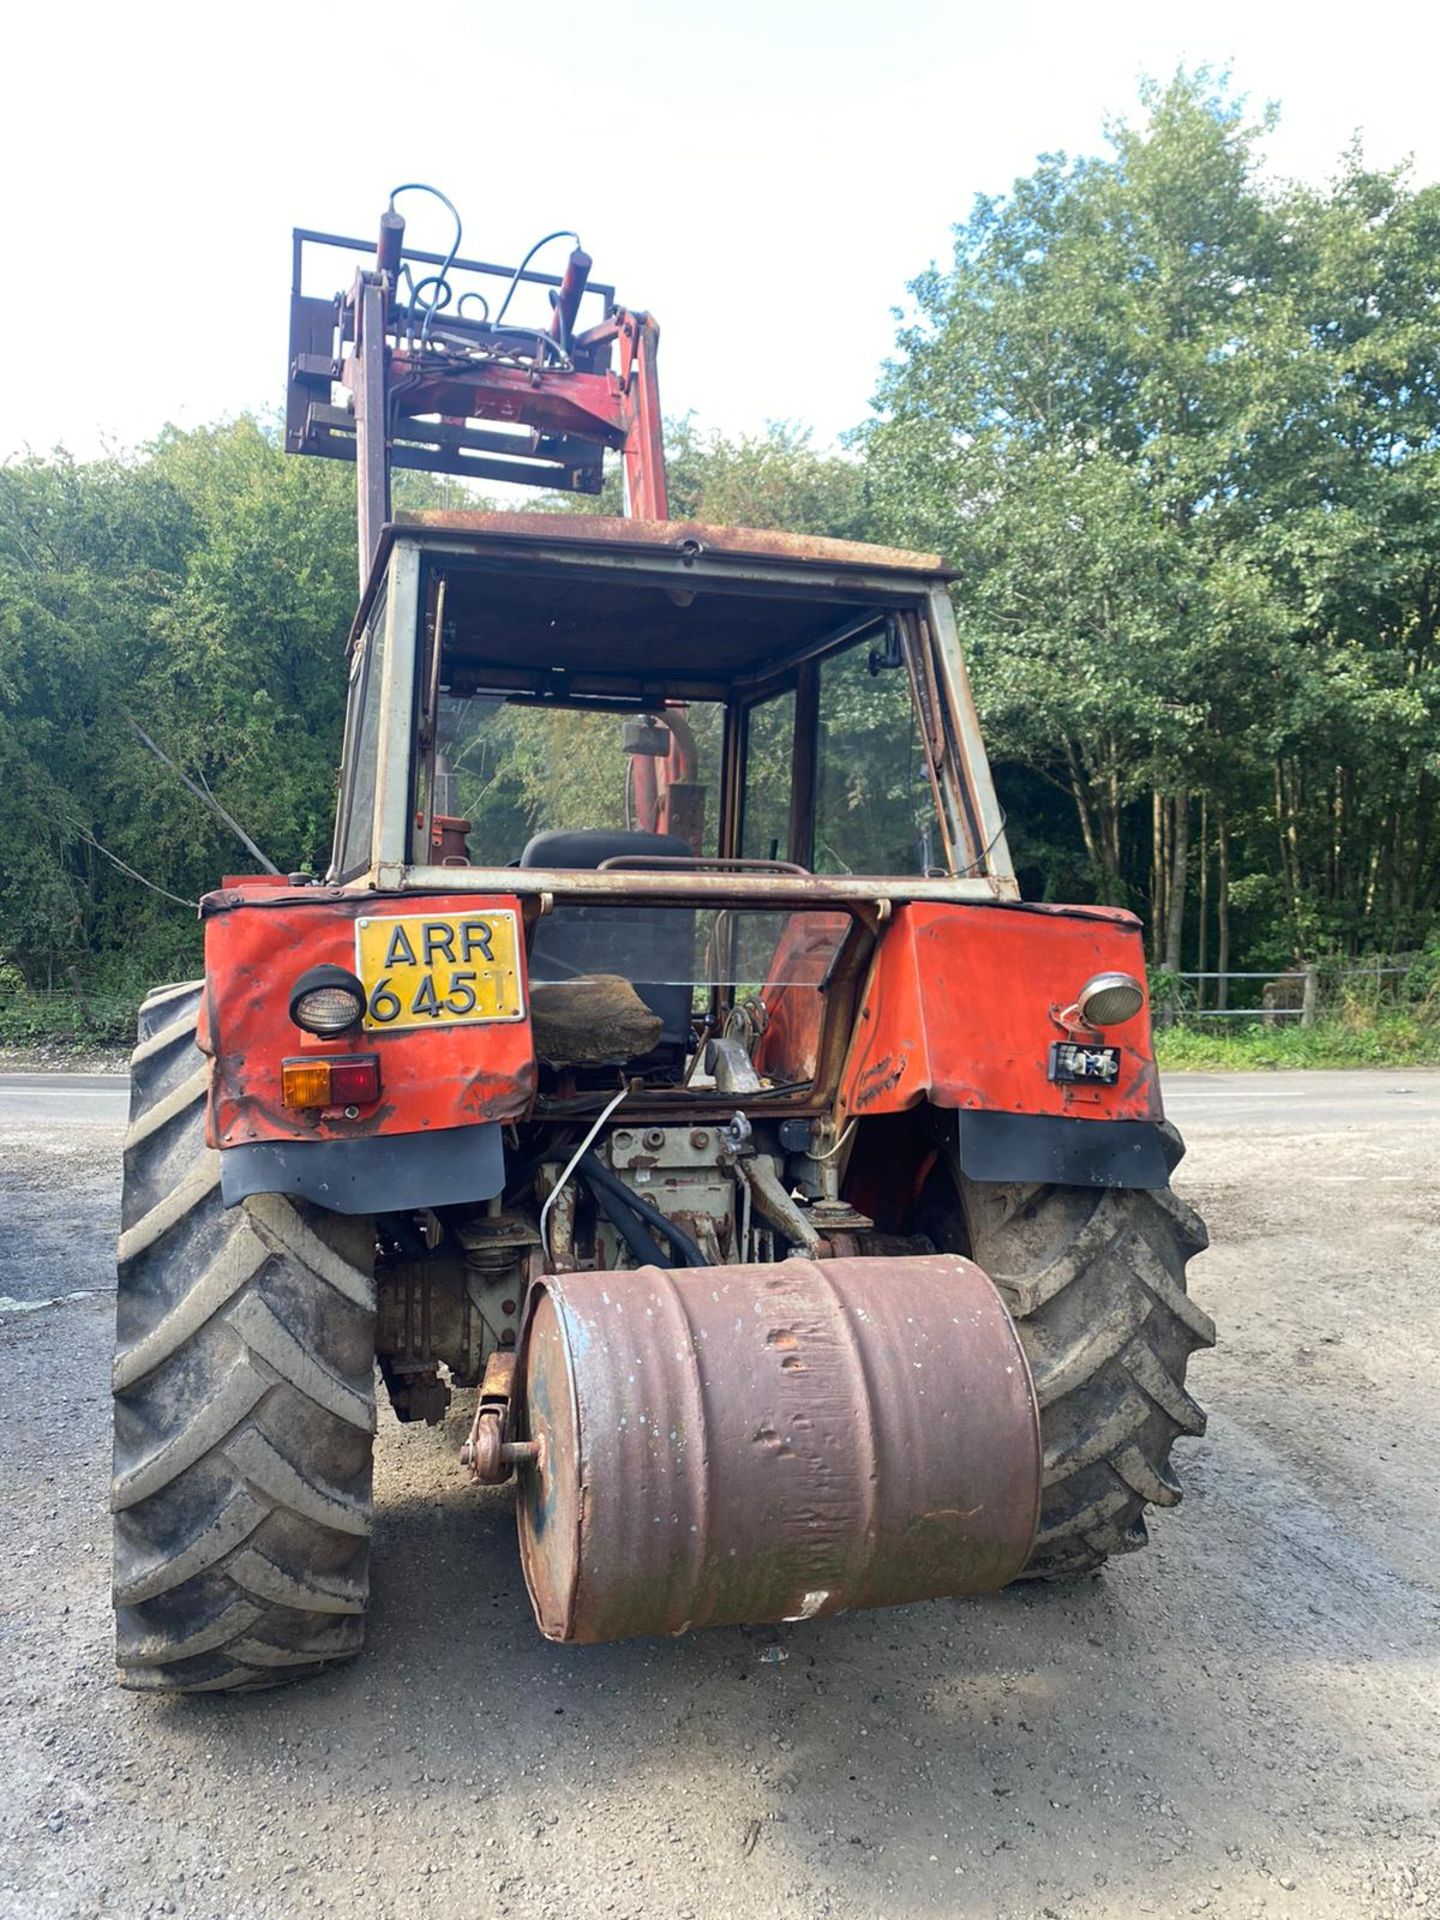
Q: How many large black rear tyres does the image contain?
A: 2